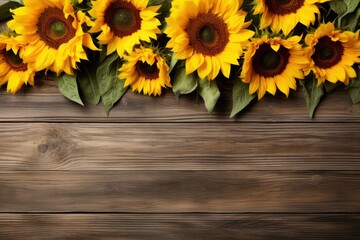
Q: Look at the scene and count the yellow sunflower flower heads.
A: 8